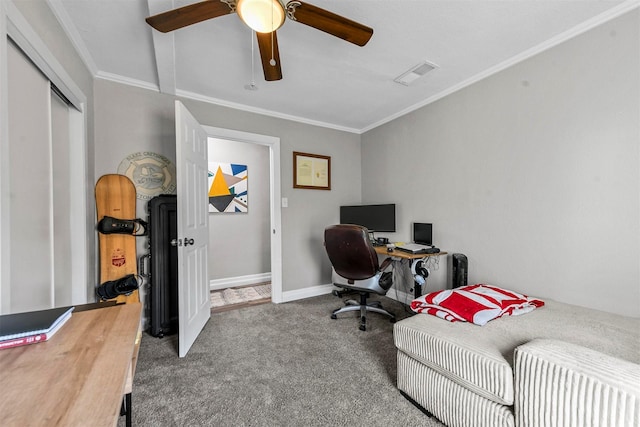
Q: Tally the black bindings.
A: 2